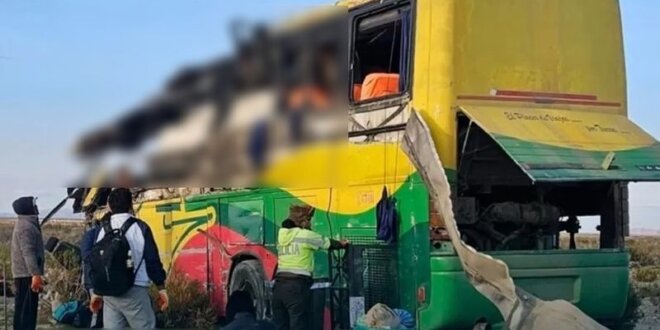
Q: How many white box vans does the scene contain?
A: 0